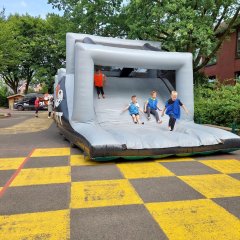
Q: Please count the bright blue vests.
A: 3